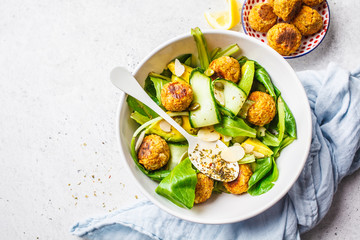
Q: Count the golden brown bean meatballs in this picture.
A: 11